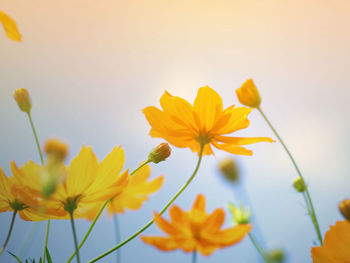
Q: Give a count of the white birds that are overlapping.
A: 0